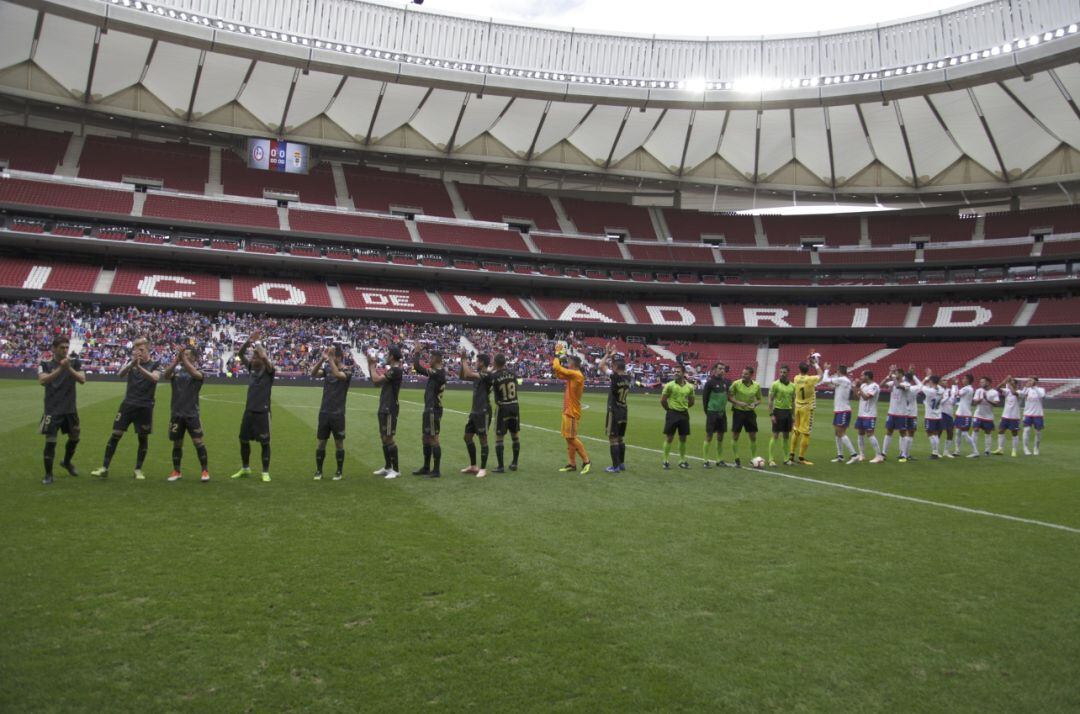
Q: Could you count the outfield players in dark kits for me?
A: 10